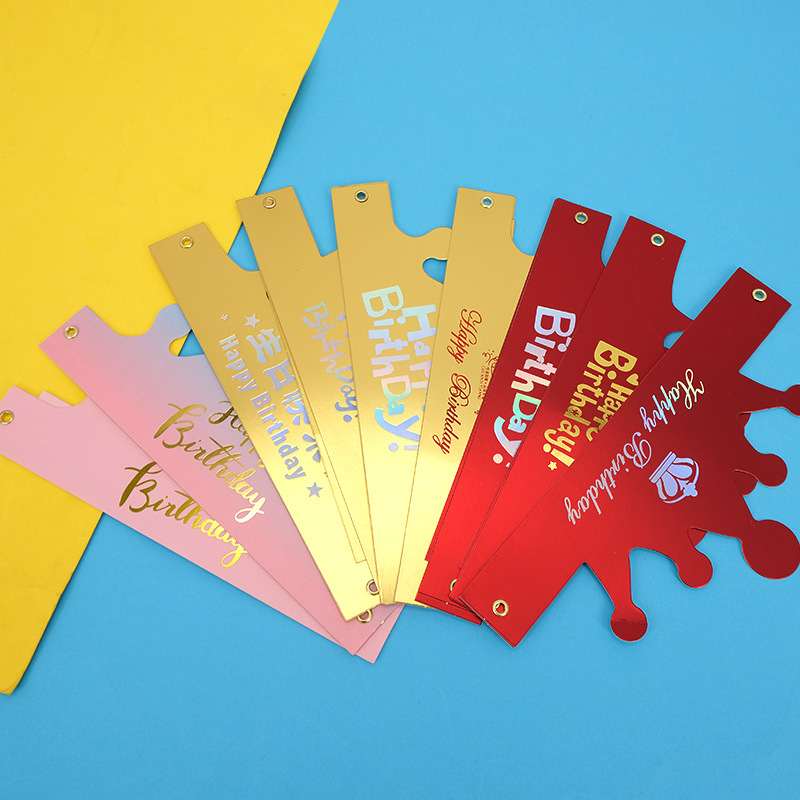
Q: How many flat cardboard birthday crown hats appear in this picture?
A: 9